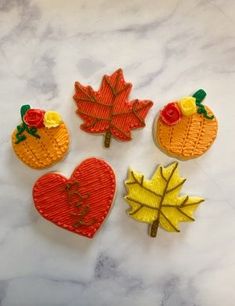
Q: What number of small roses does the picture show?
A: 4